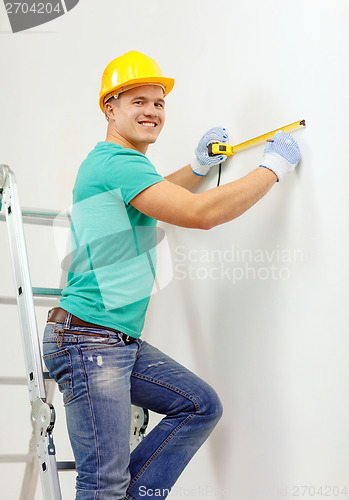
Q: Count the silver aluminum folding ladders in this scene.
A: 1